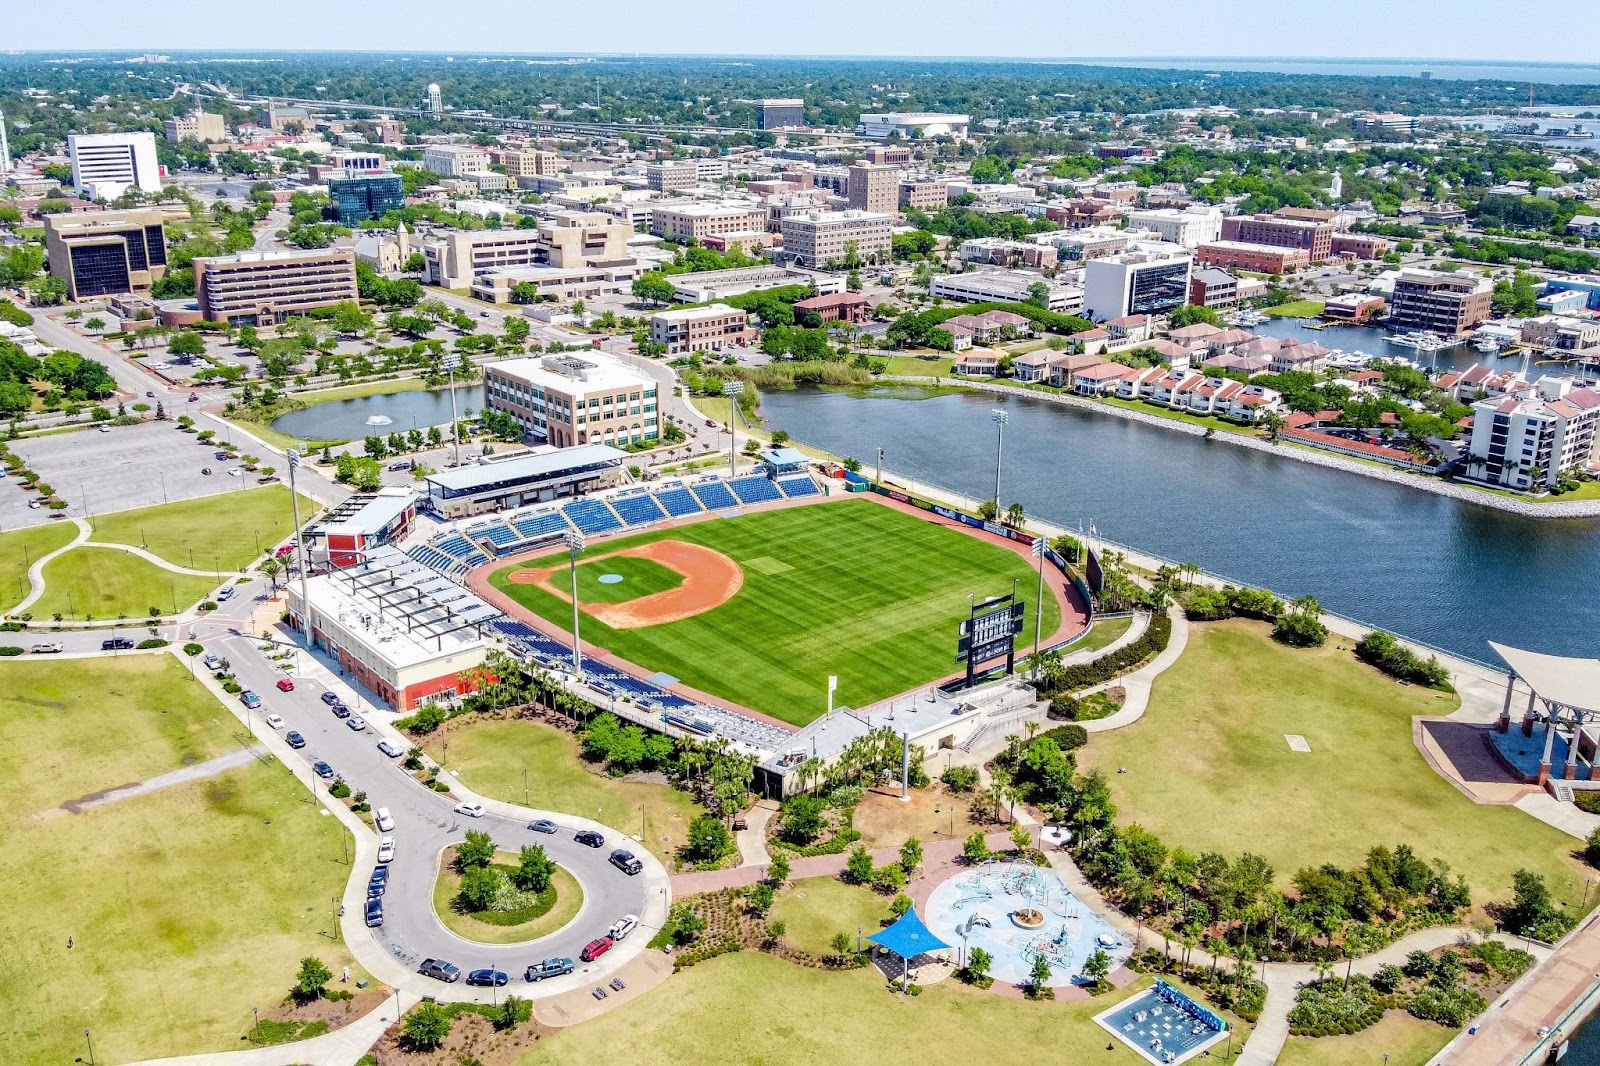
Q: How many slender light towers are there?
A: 6